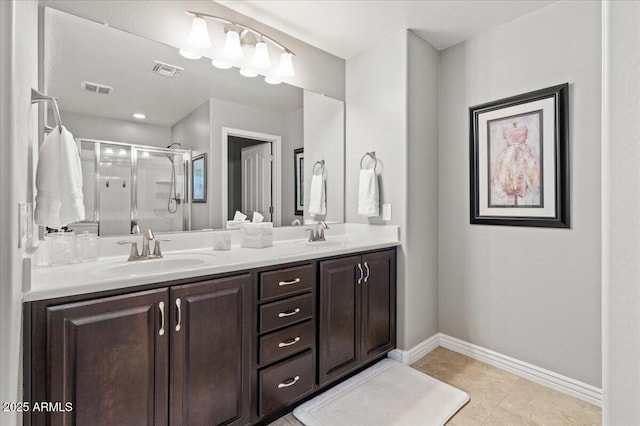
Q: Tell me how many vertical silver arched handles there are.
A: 4